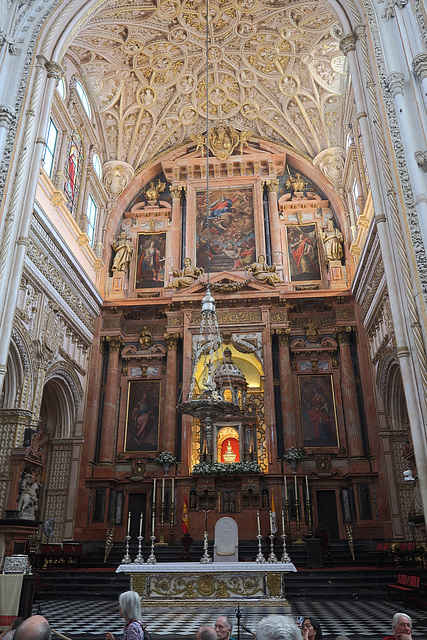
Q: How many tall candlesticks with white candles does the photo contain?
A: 12